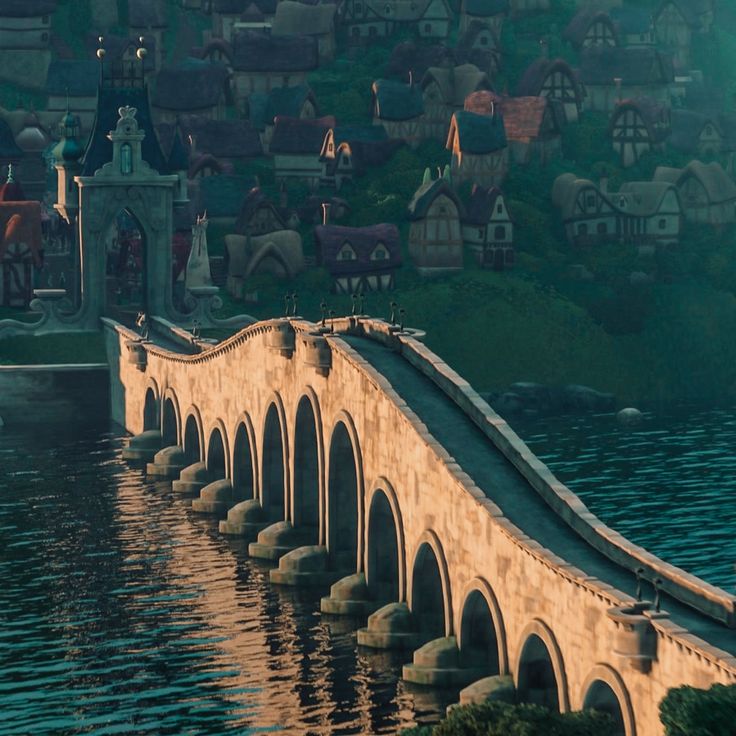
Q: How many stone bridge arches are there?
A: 13